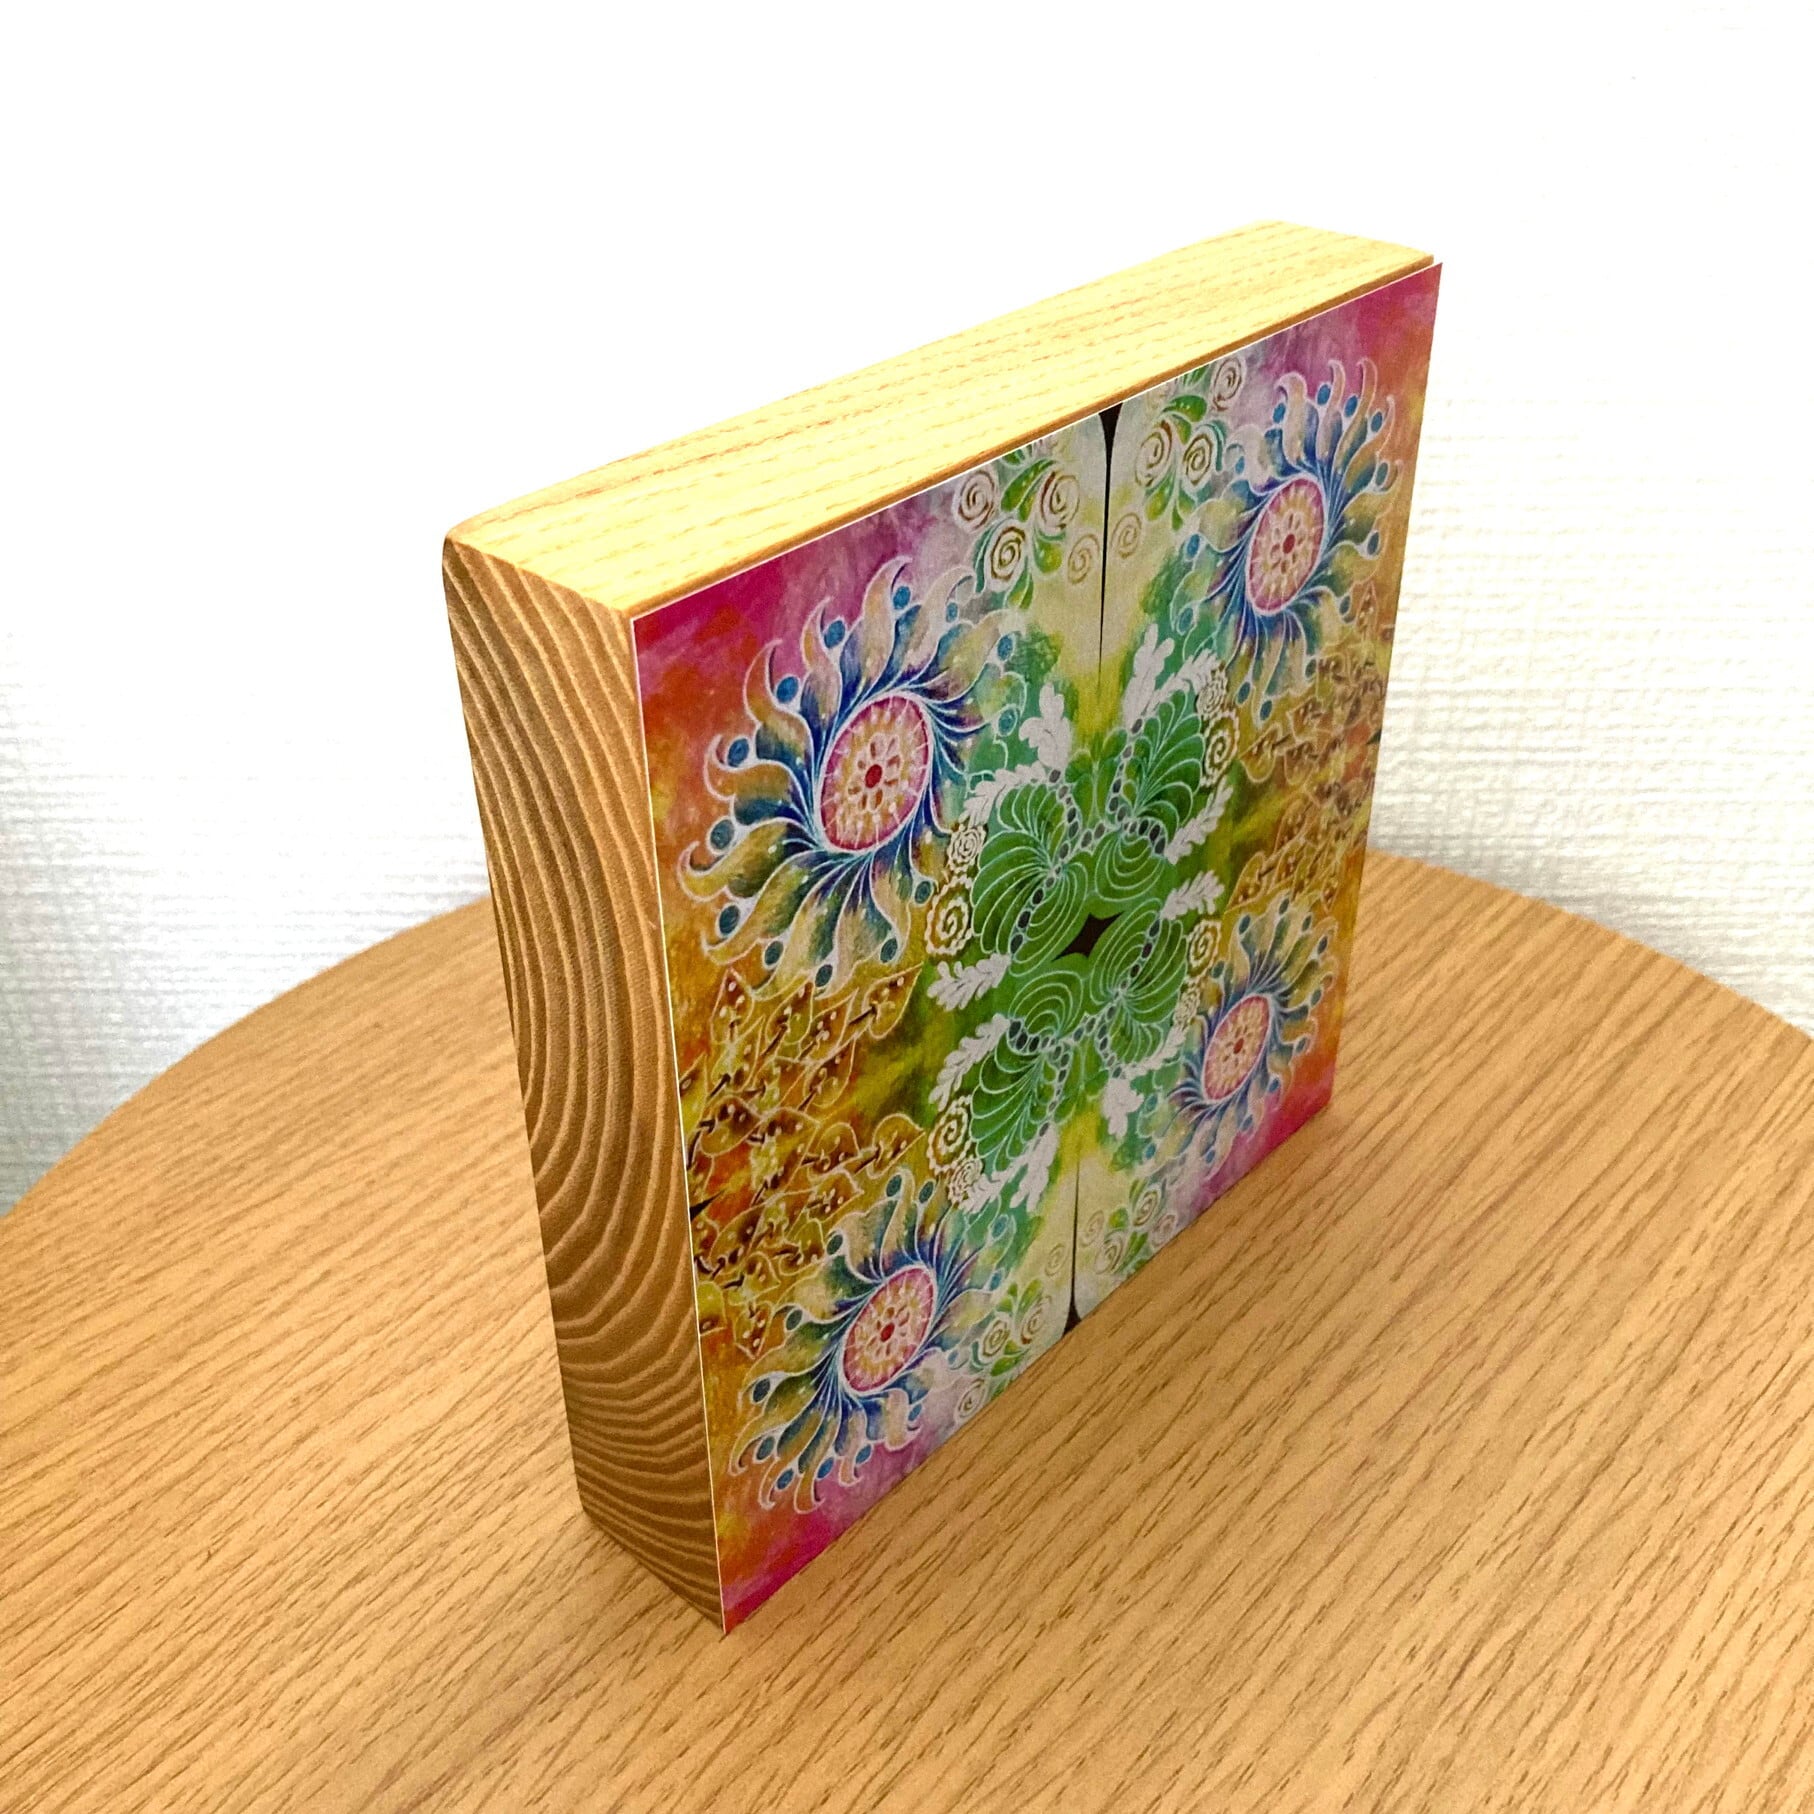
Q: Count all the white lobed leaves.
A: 12